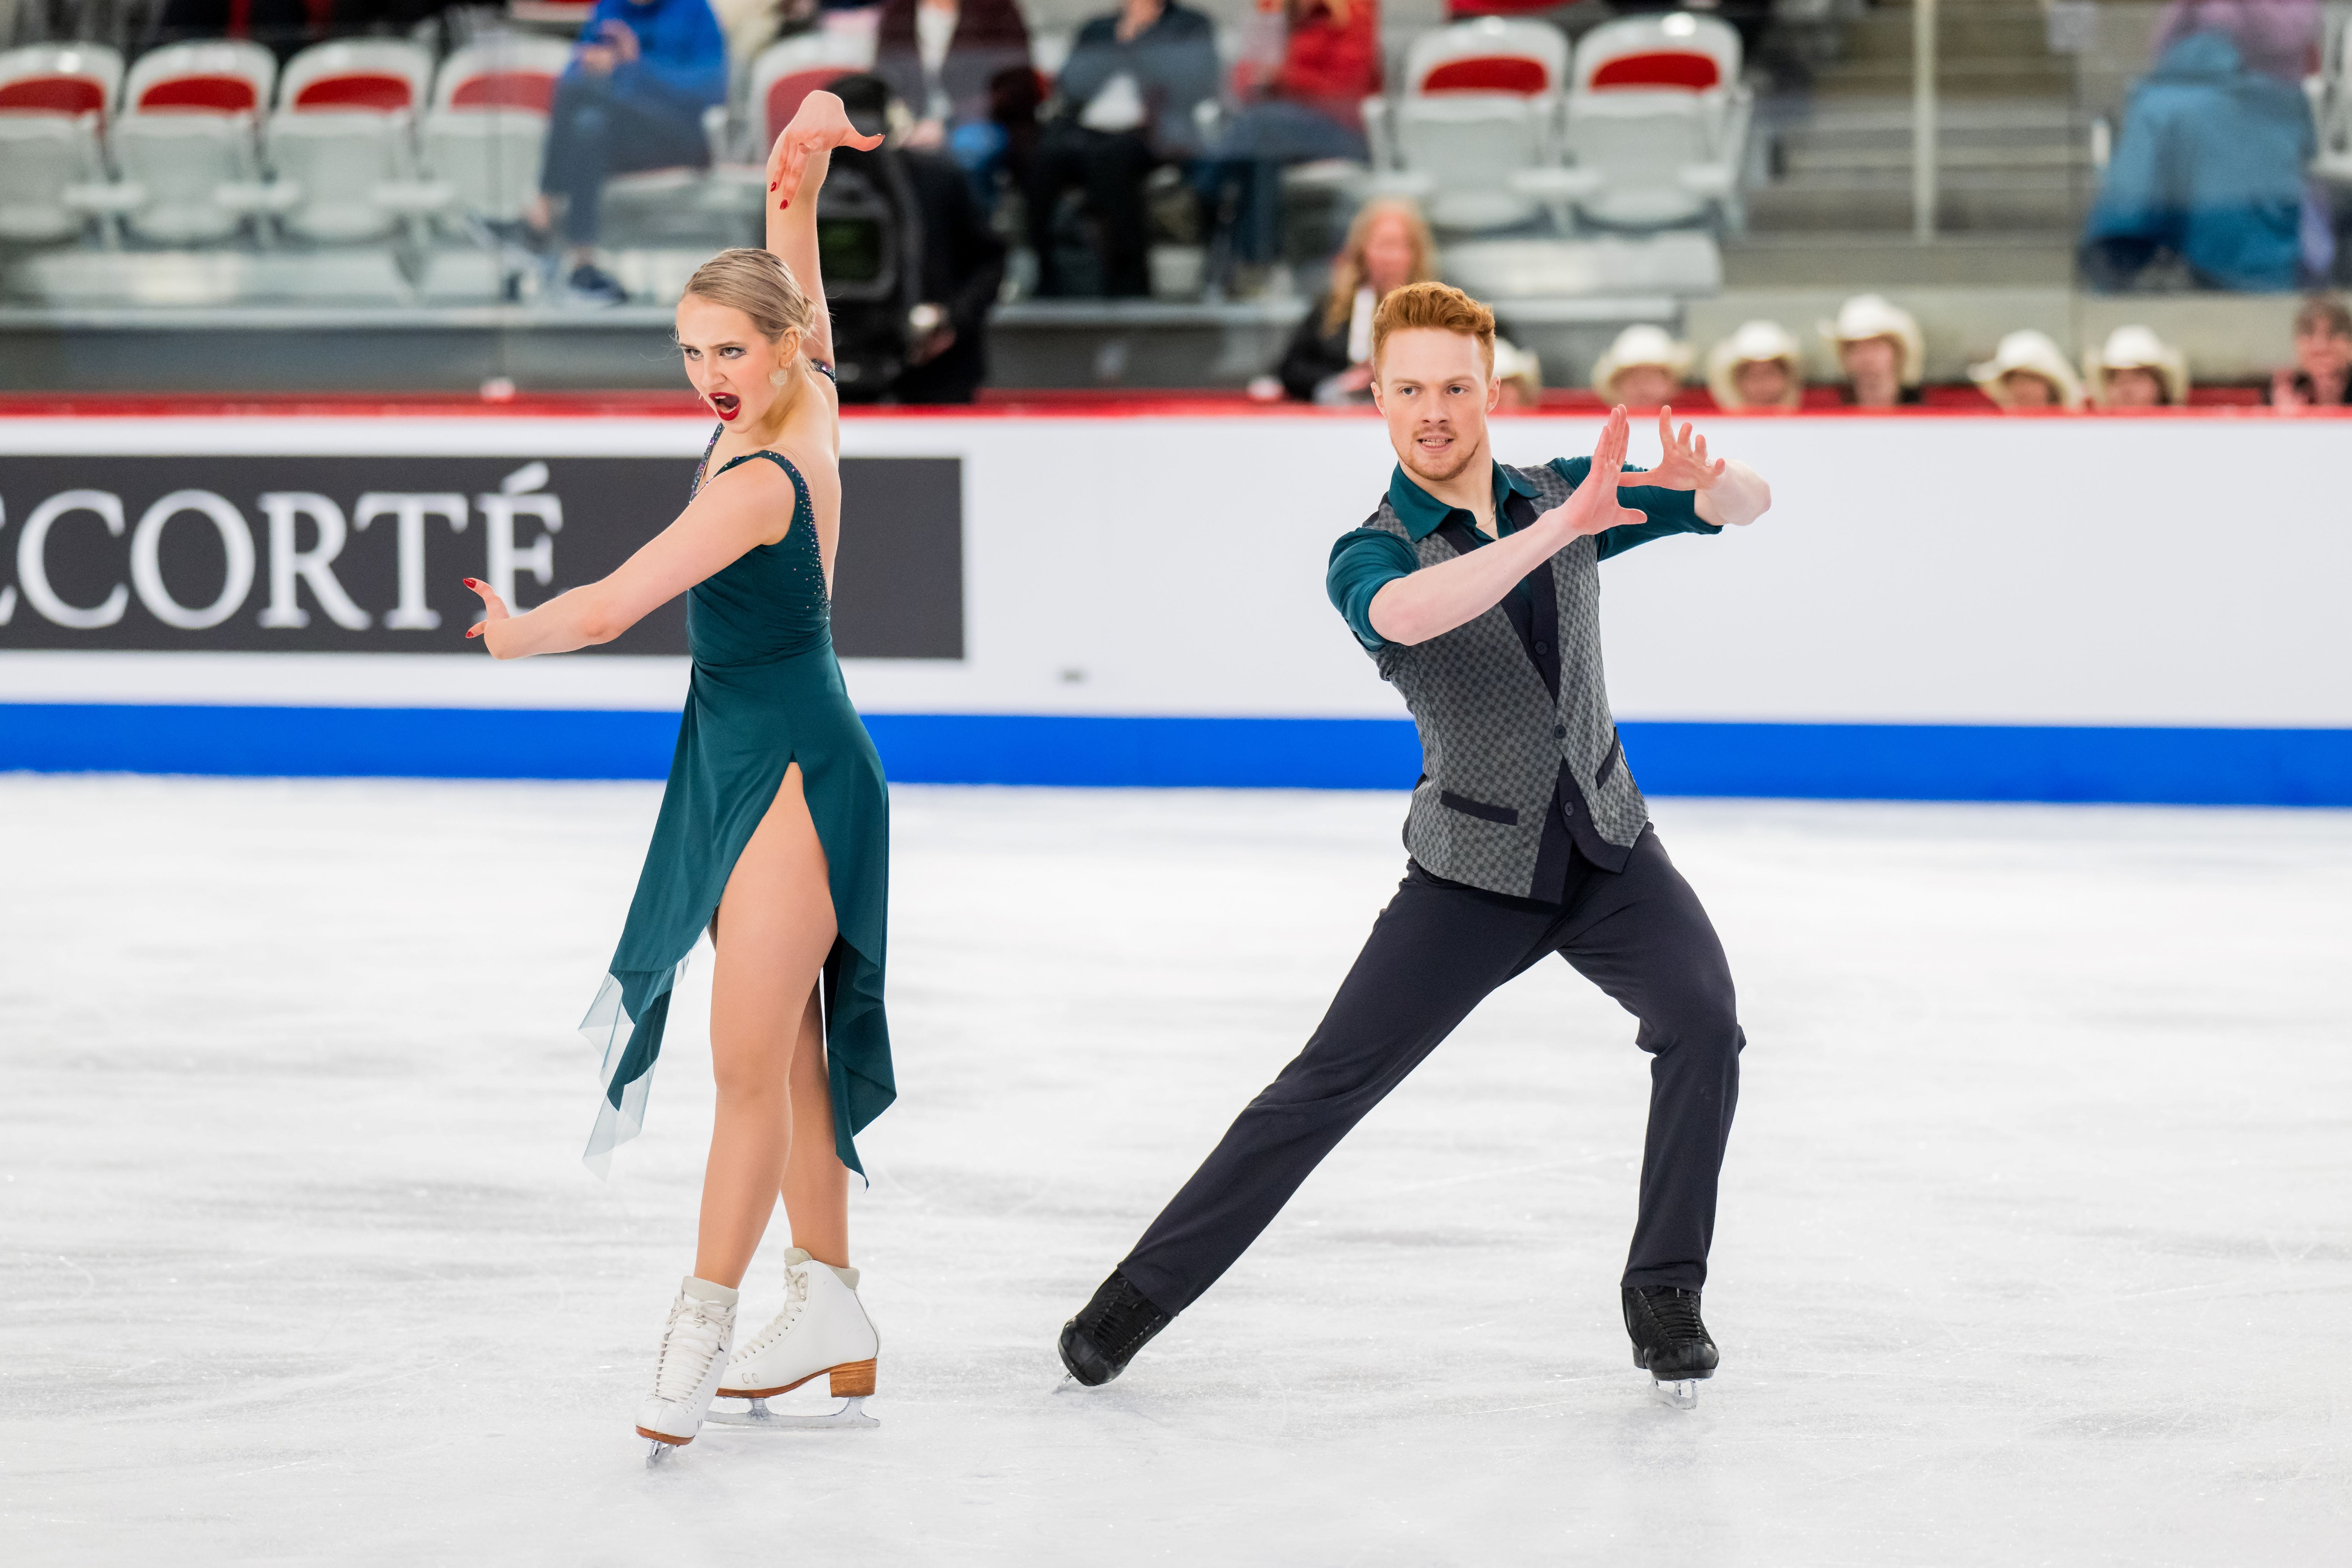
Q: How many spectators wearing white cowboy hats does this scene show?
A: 6